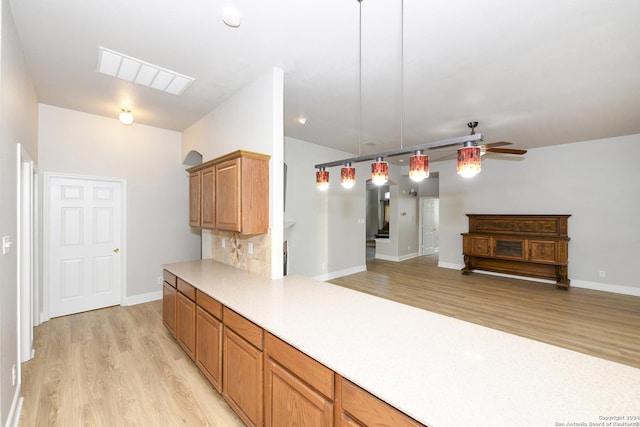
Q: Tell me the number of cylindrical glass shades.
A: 5